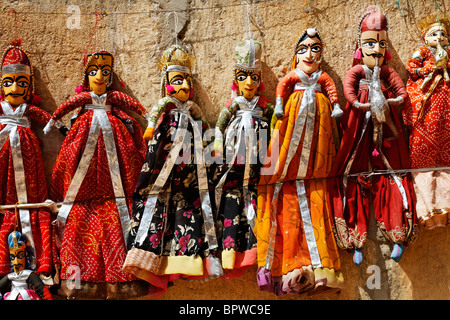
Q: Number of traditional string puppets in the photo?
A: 8